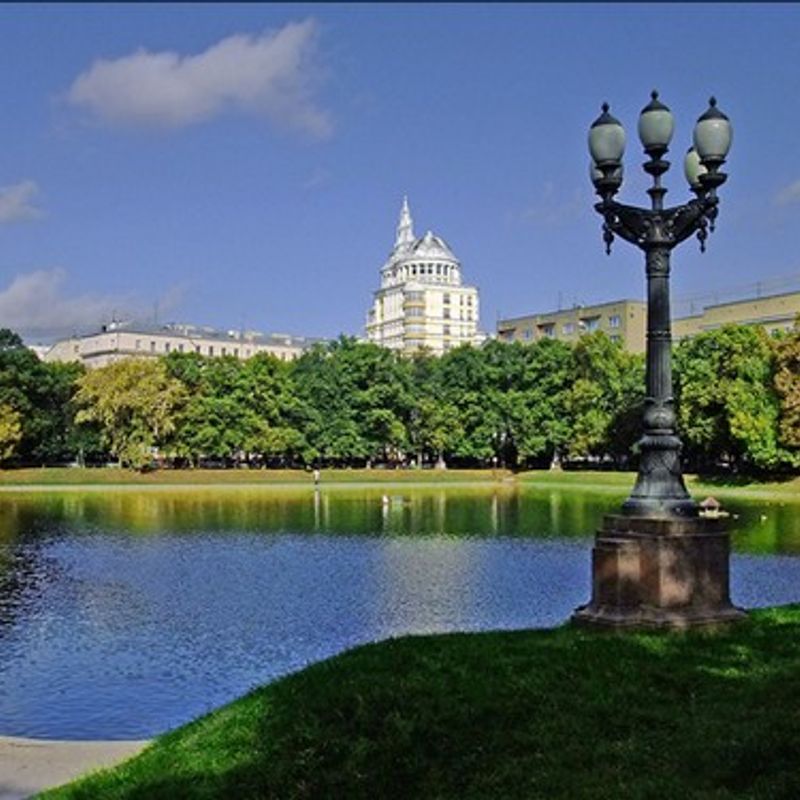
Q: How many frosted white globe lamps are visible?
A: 5